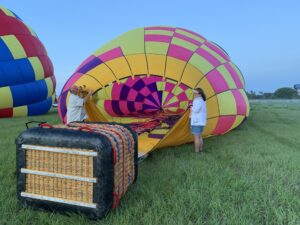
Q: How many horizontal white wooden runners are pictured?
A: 3